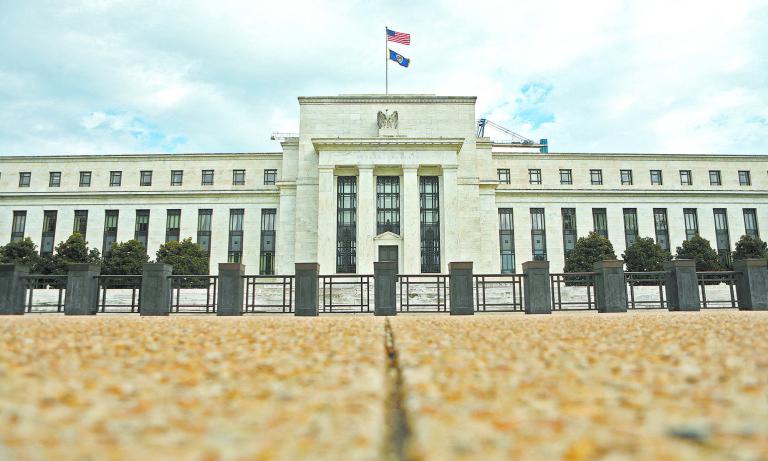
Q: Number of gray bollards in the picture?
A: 11